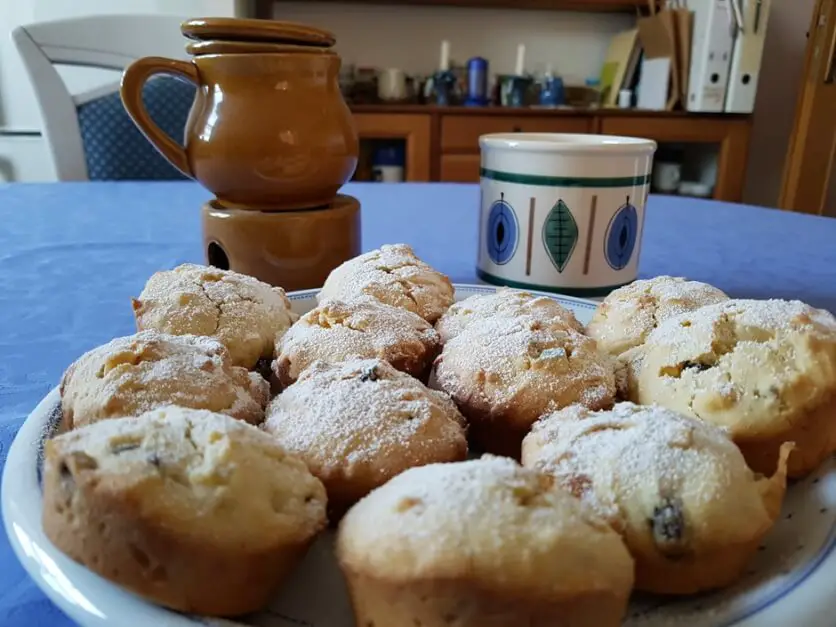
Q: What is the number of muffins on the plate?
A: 12